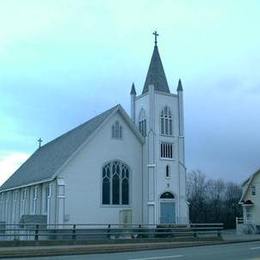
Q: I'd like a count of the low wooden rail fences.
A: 1